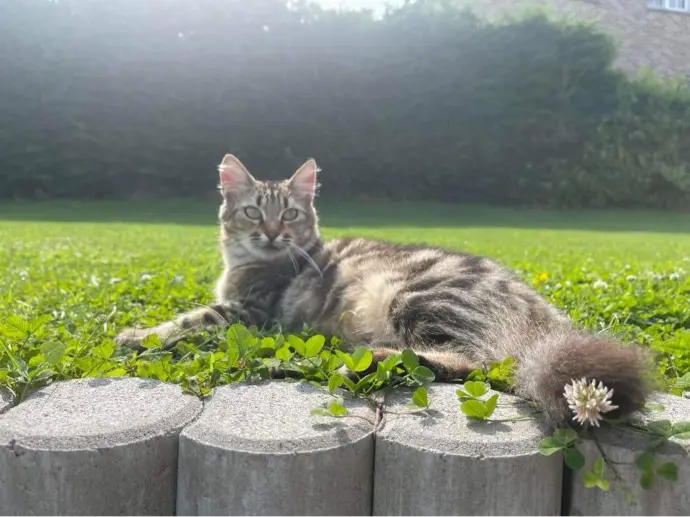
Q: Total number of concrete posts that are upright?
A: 4